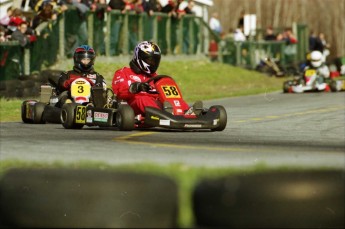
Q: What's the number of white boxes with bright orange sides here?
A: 0